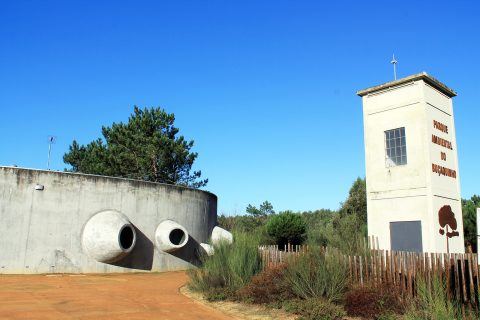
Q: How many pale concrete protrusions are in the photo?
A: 4